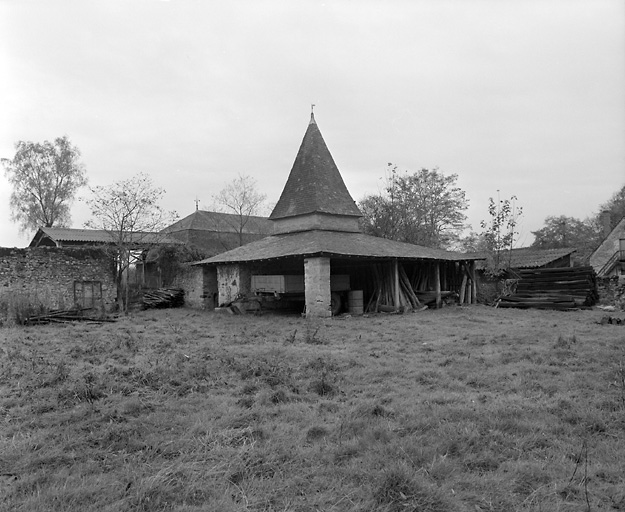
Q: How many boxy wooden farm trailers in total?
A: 1